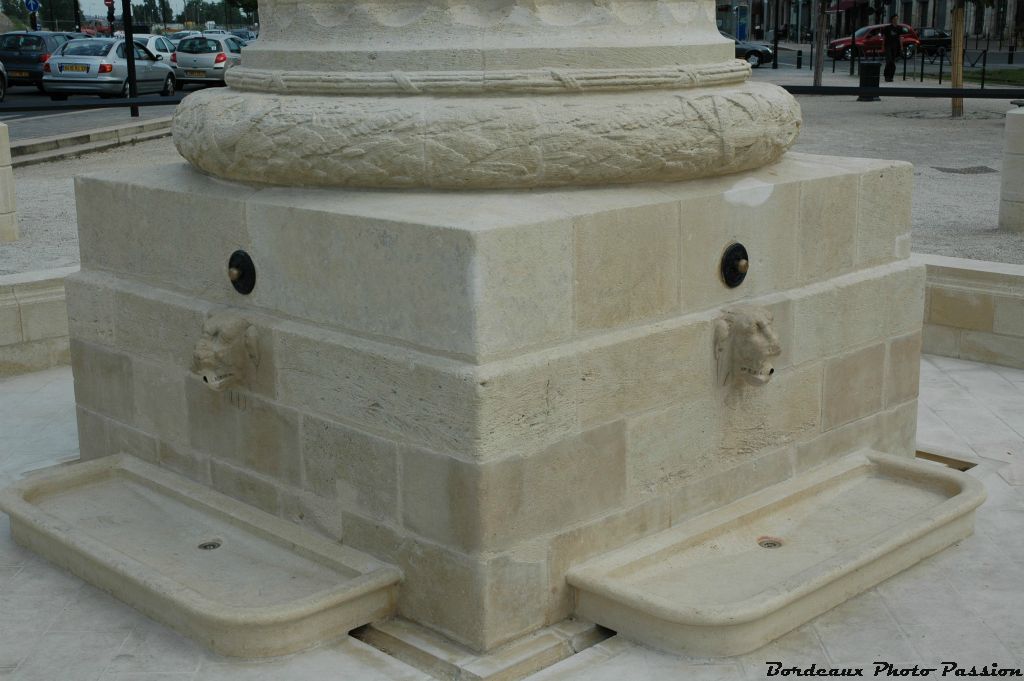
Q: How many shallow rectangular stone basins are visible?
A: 2